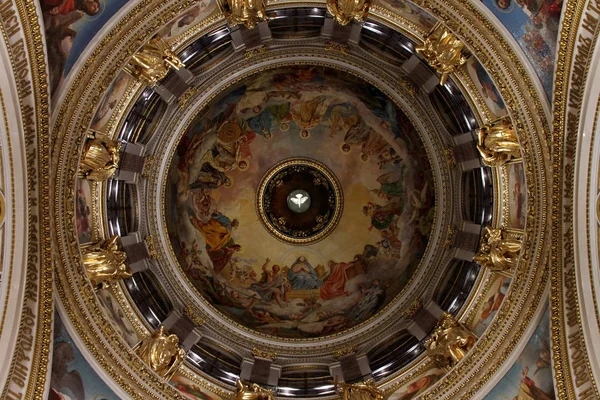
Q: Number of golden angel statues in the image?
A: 12